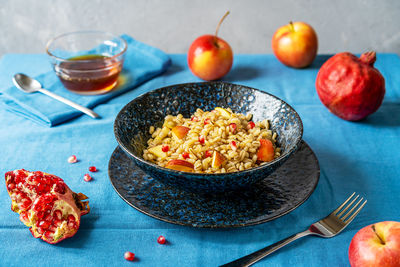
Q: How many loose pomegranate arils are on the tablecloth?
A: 5